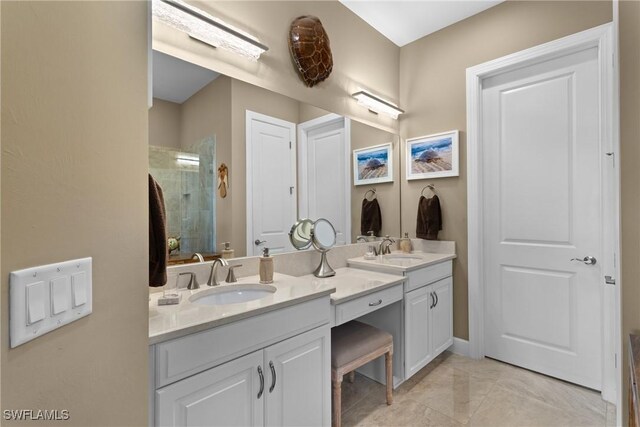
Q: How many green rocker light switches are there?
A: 0